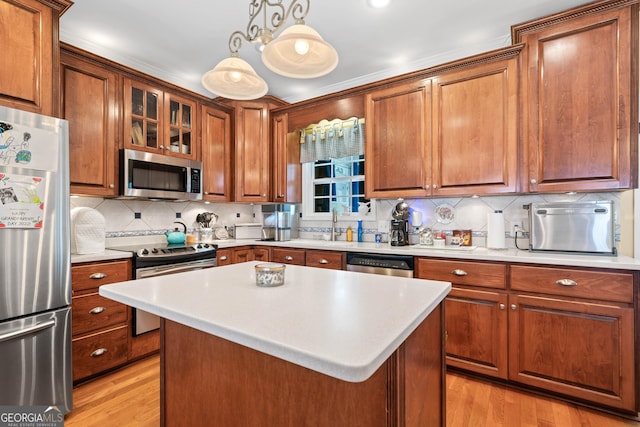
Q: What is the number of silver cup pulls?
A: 8